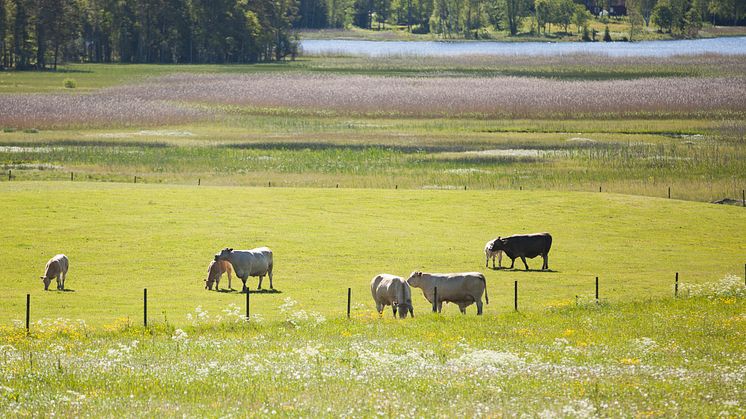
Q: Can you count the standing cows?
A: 7